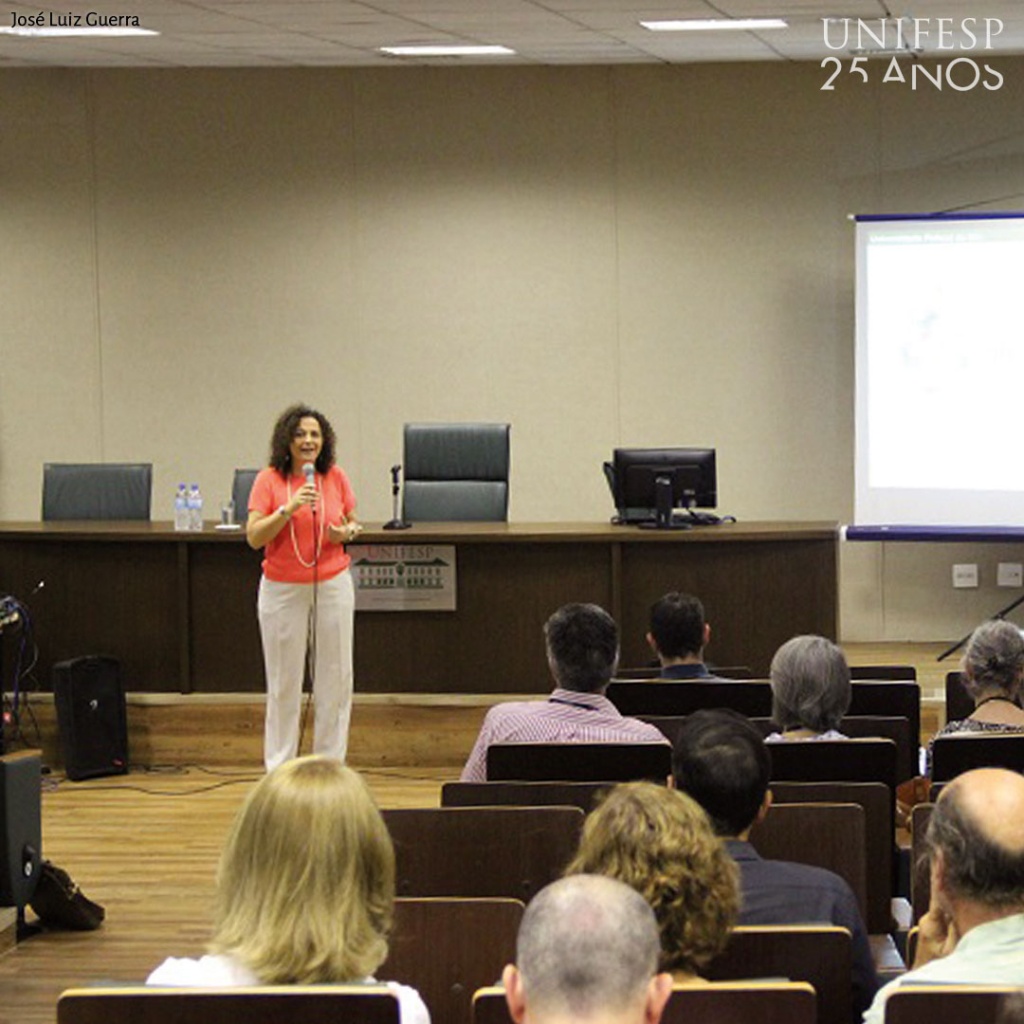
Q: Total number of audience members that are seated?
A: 9